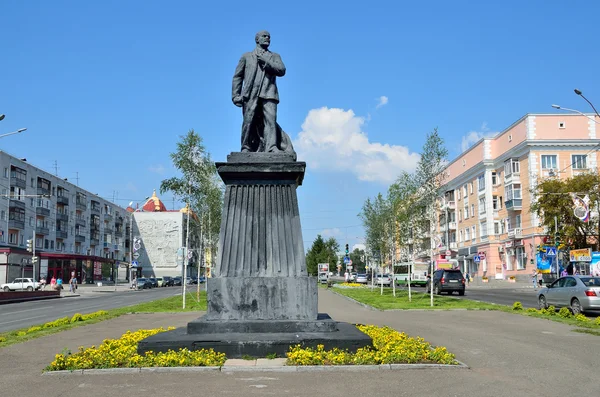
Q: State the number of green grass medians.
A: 2